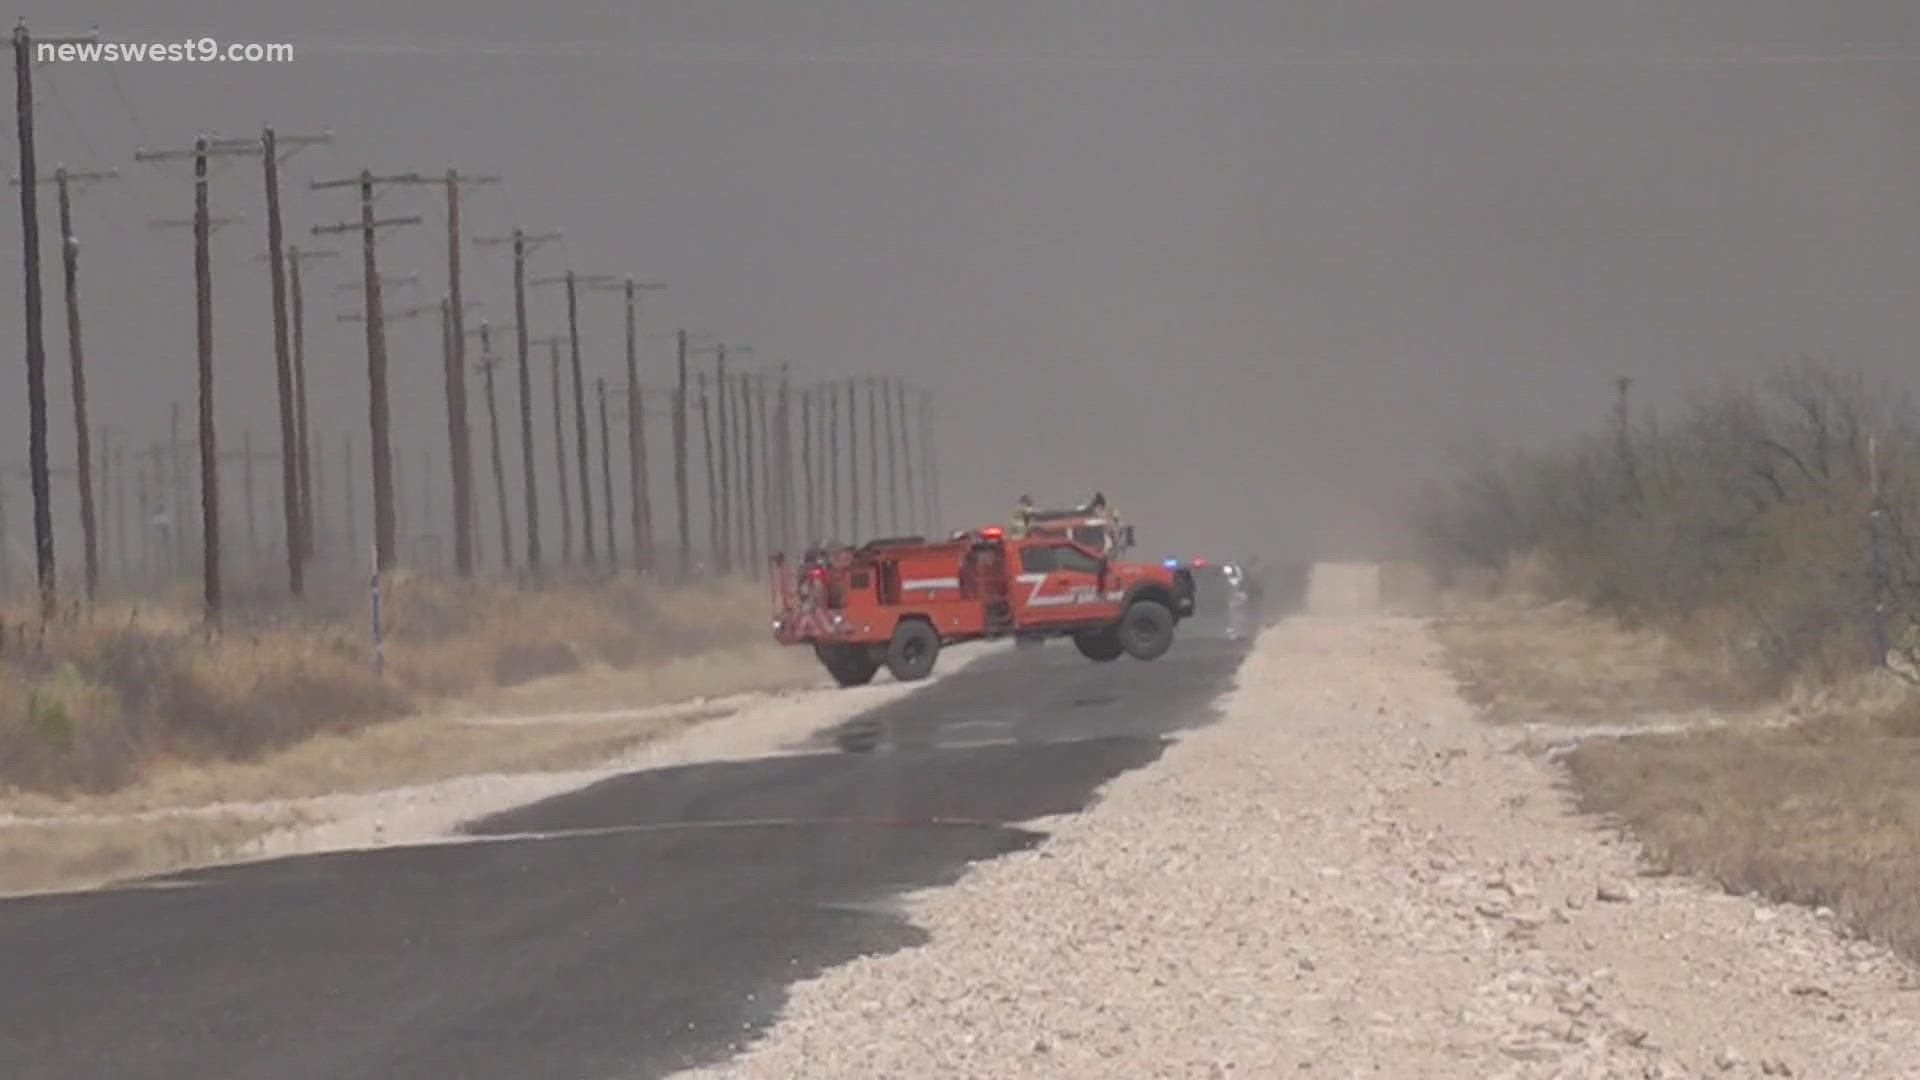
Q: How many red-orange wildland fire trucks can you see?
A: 2